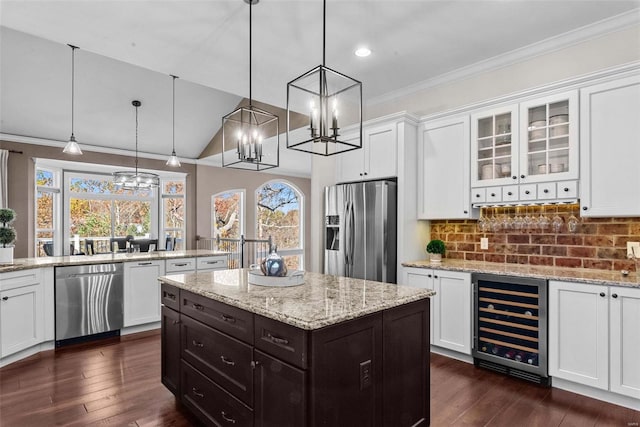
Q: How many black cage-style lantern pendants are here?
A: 2